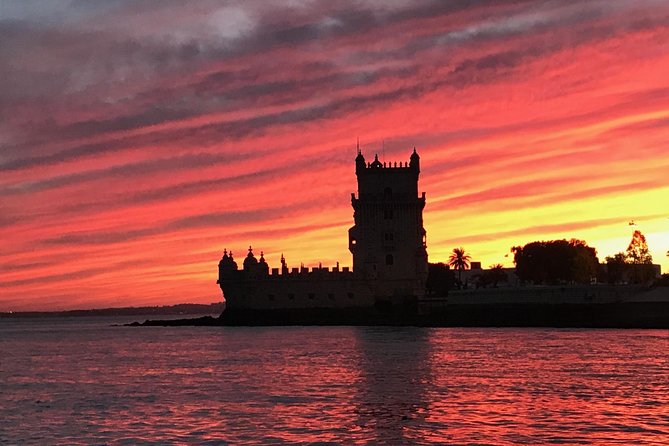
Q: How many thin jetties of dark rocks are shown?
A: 1